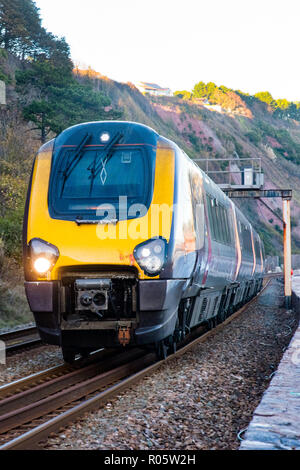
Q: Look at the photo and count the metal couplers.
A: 1